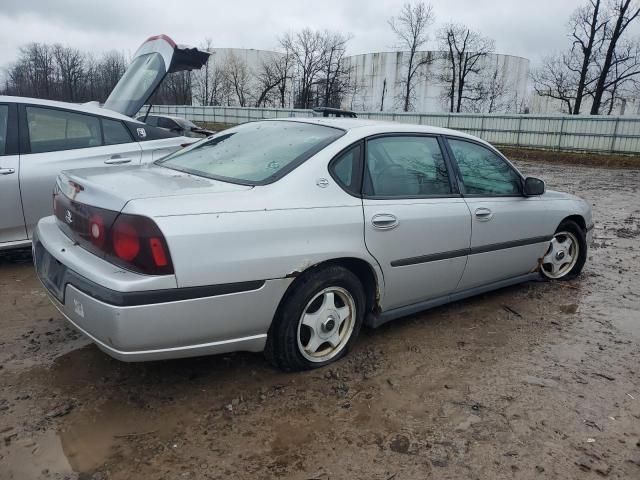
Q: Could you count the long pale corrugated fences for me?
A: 1